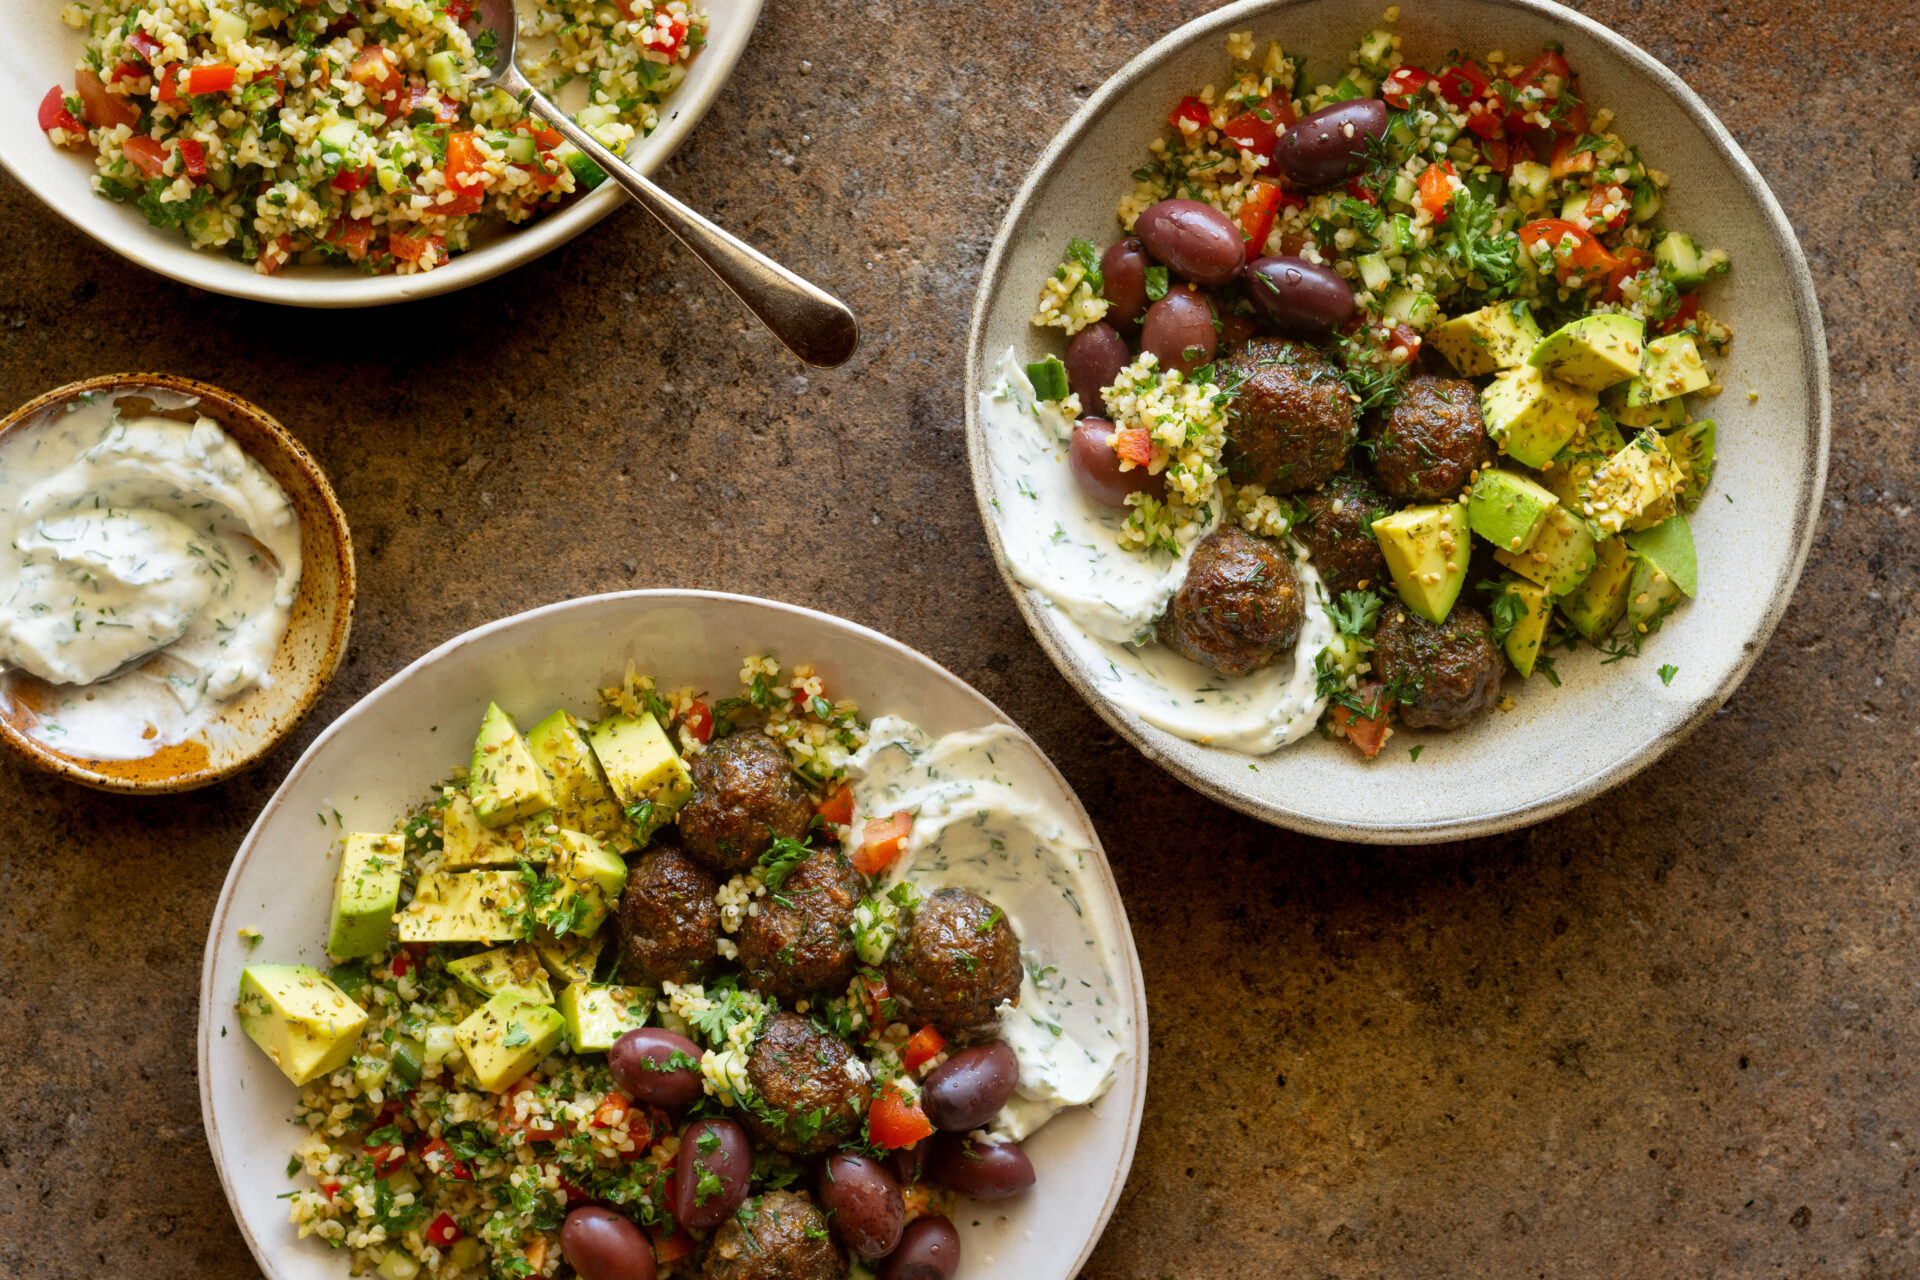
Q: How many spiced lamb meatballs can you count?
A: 11